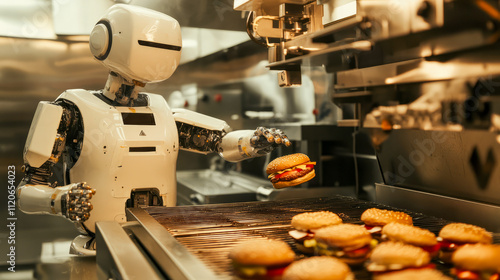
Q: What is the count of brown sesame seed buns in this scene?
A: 11